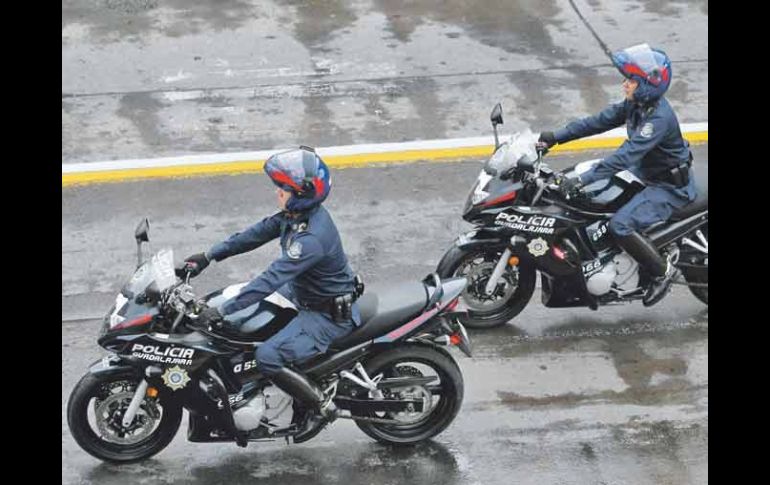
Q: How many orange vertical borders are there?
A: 0